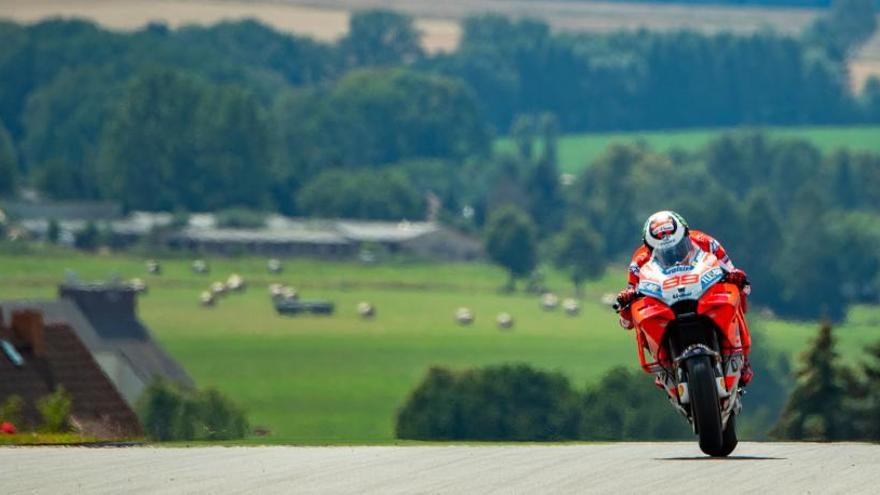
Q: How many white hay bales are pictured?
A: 15